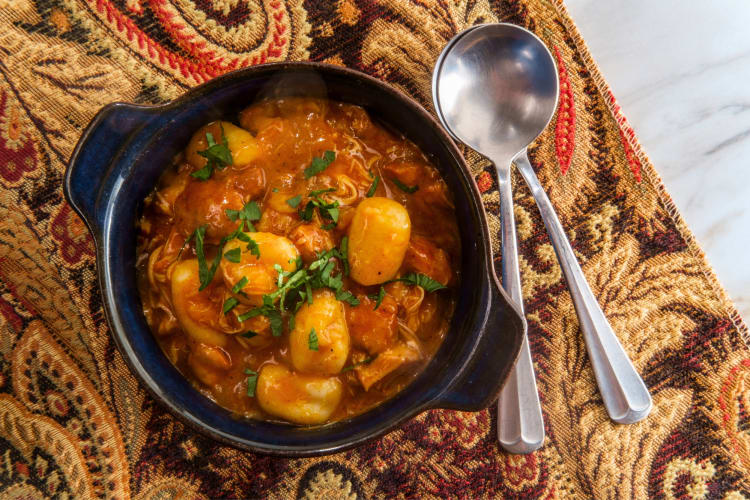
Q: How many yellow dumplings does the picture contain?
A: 6